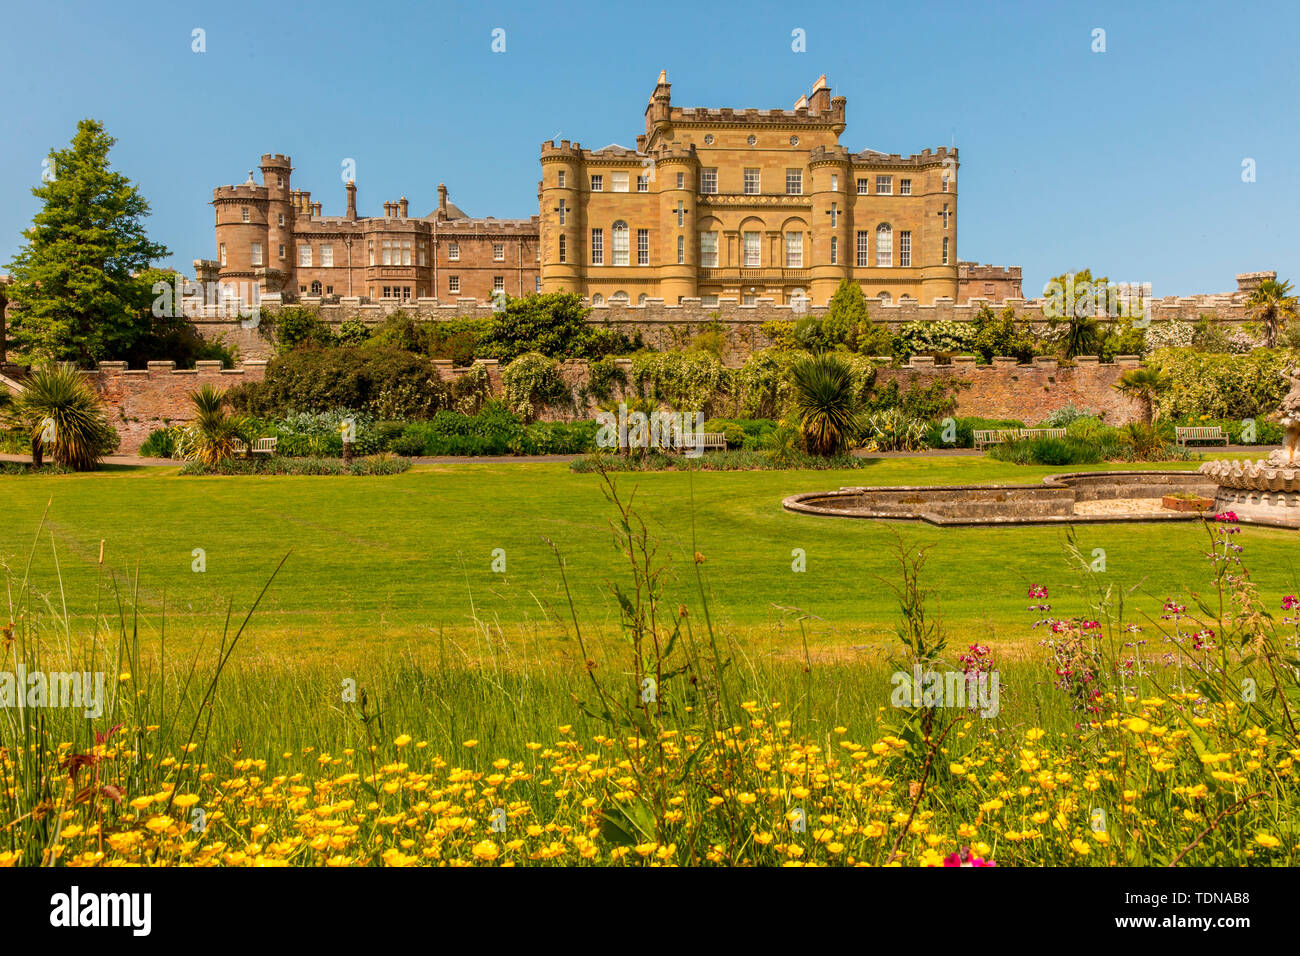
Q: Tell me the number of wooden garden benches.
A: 5